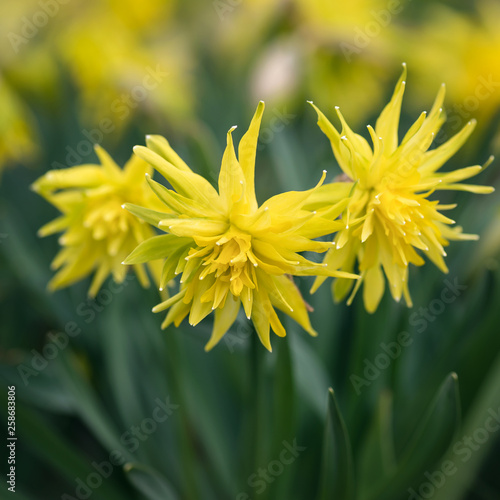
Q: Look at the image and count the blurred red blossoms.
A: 0